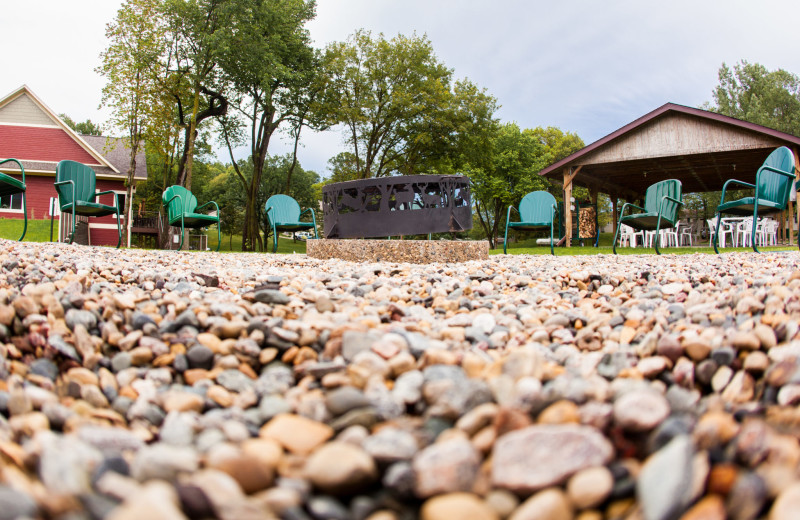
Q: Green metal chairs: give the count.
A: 7